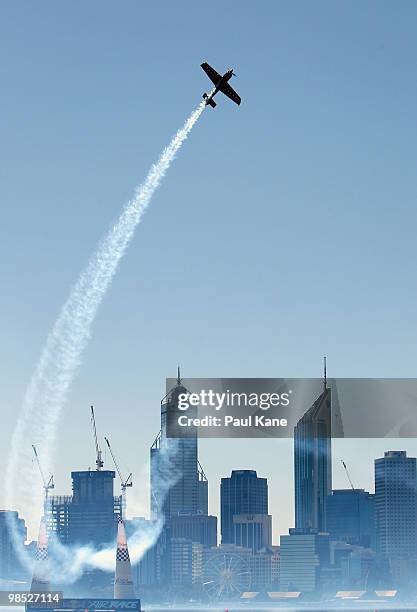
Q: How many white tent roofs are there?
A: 4